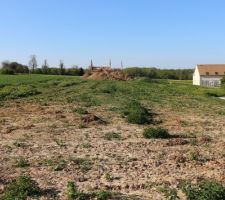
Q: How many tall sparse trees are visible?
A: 3